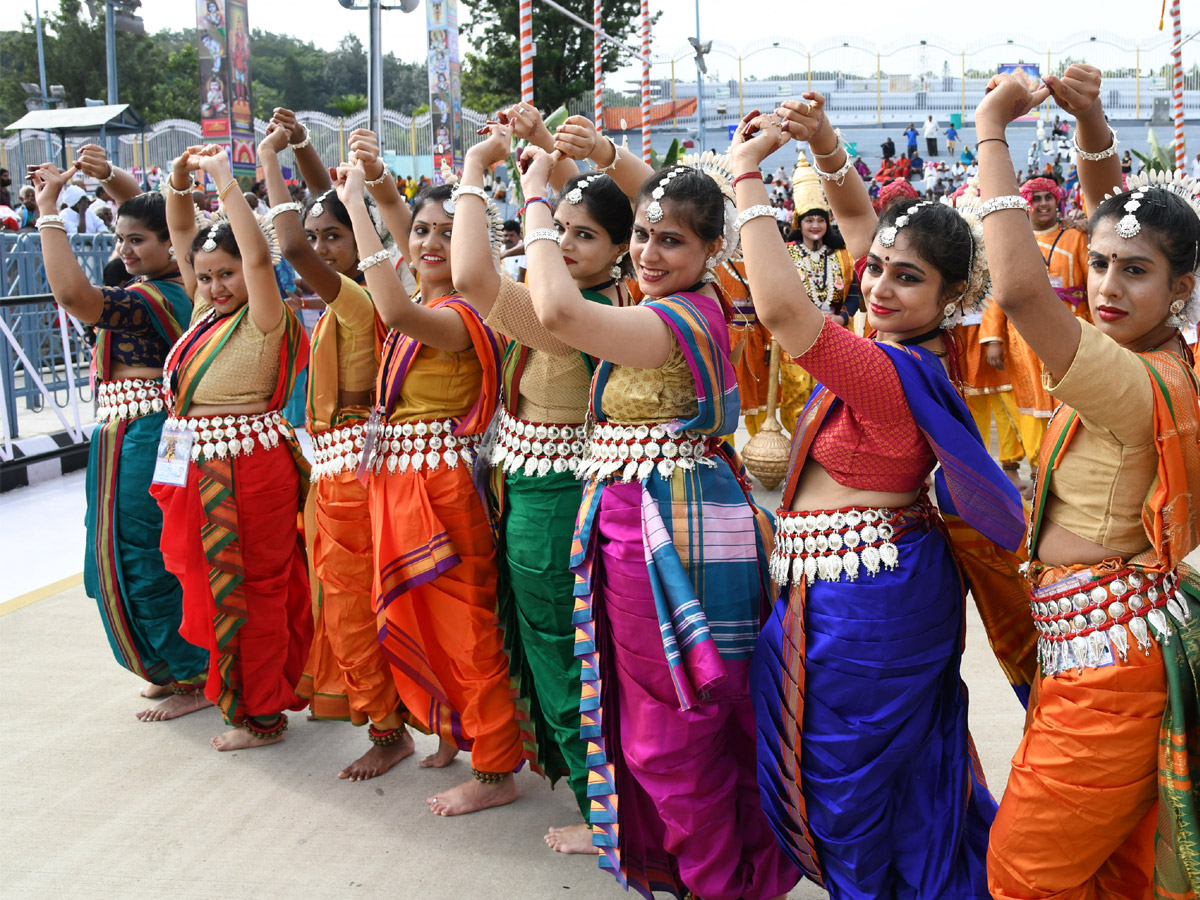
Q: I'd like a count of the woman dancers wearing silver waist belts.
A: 8